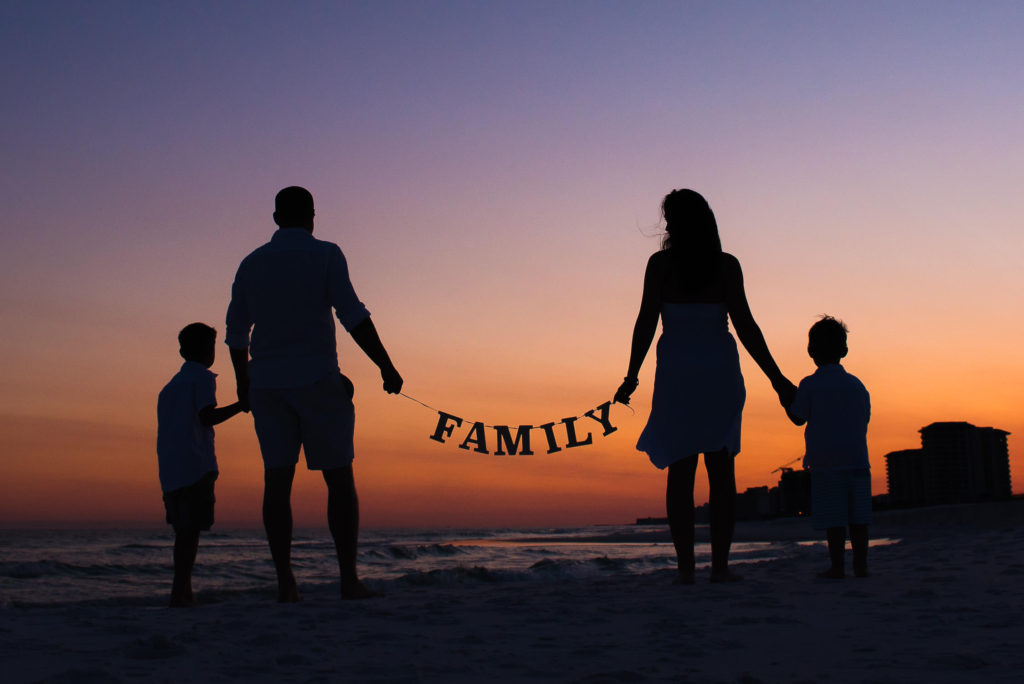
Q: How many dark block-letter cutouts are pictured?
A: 6